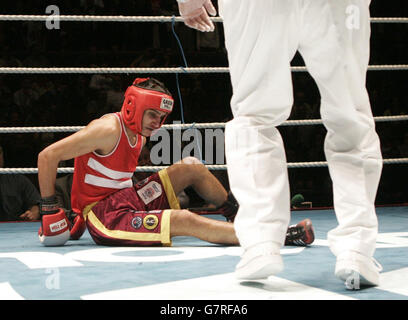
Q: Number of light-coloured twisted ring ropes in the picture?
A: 4